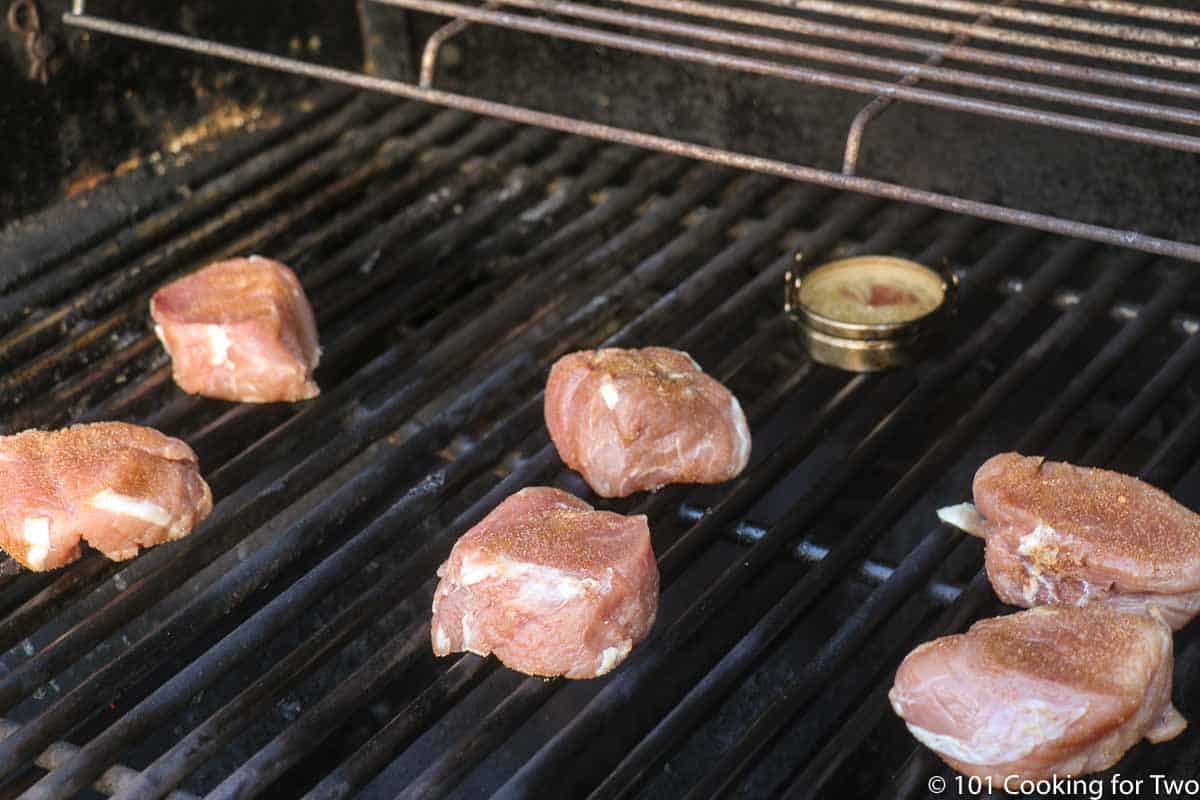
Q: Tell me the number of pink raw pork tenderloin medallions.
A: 6